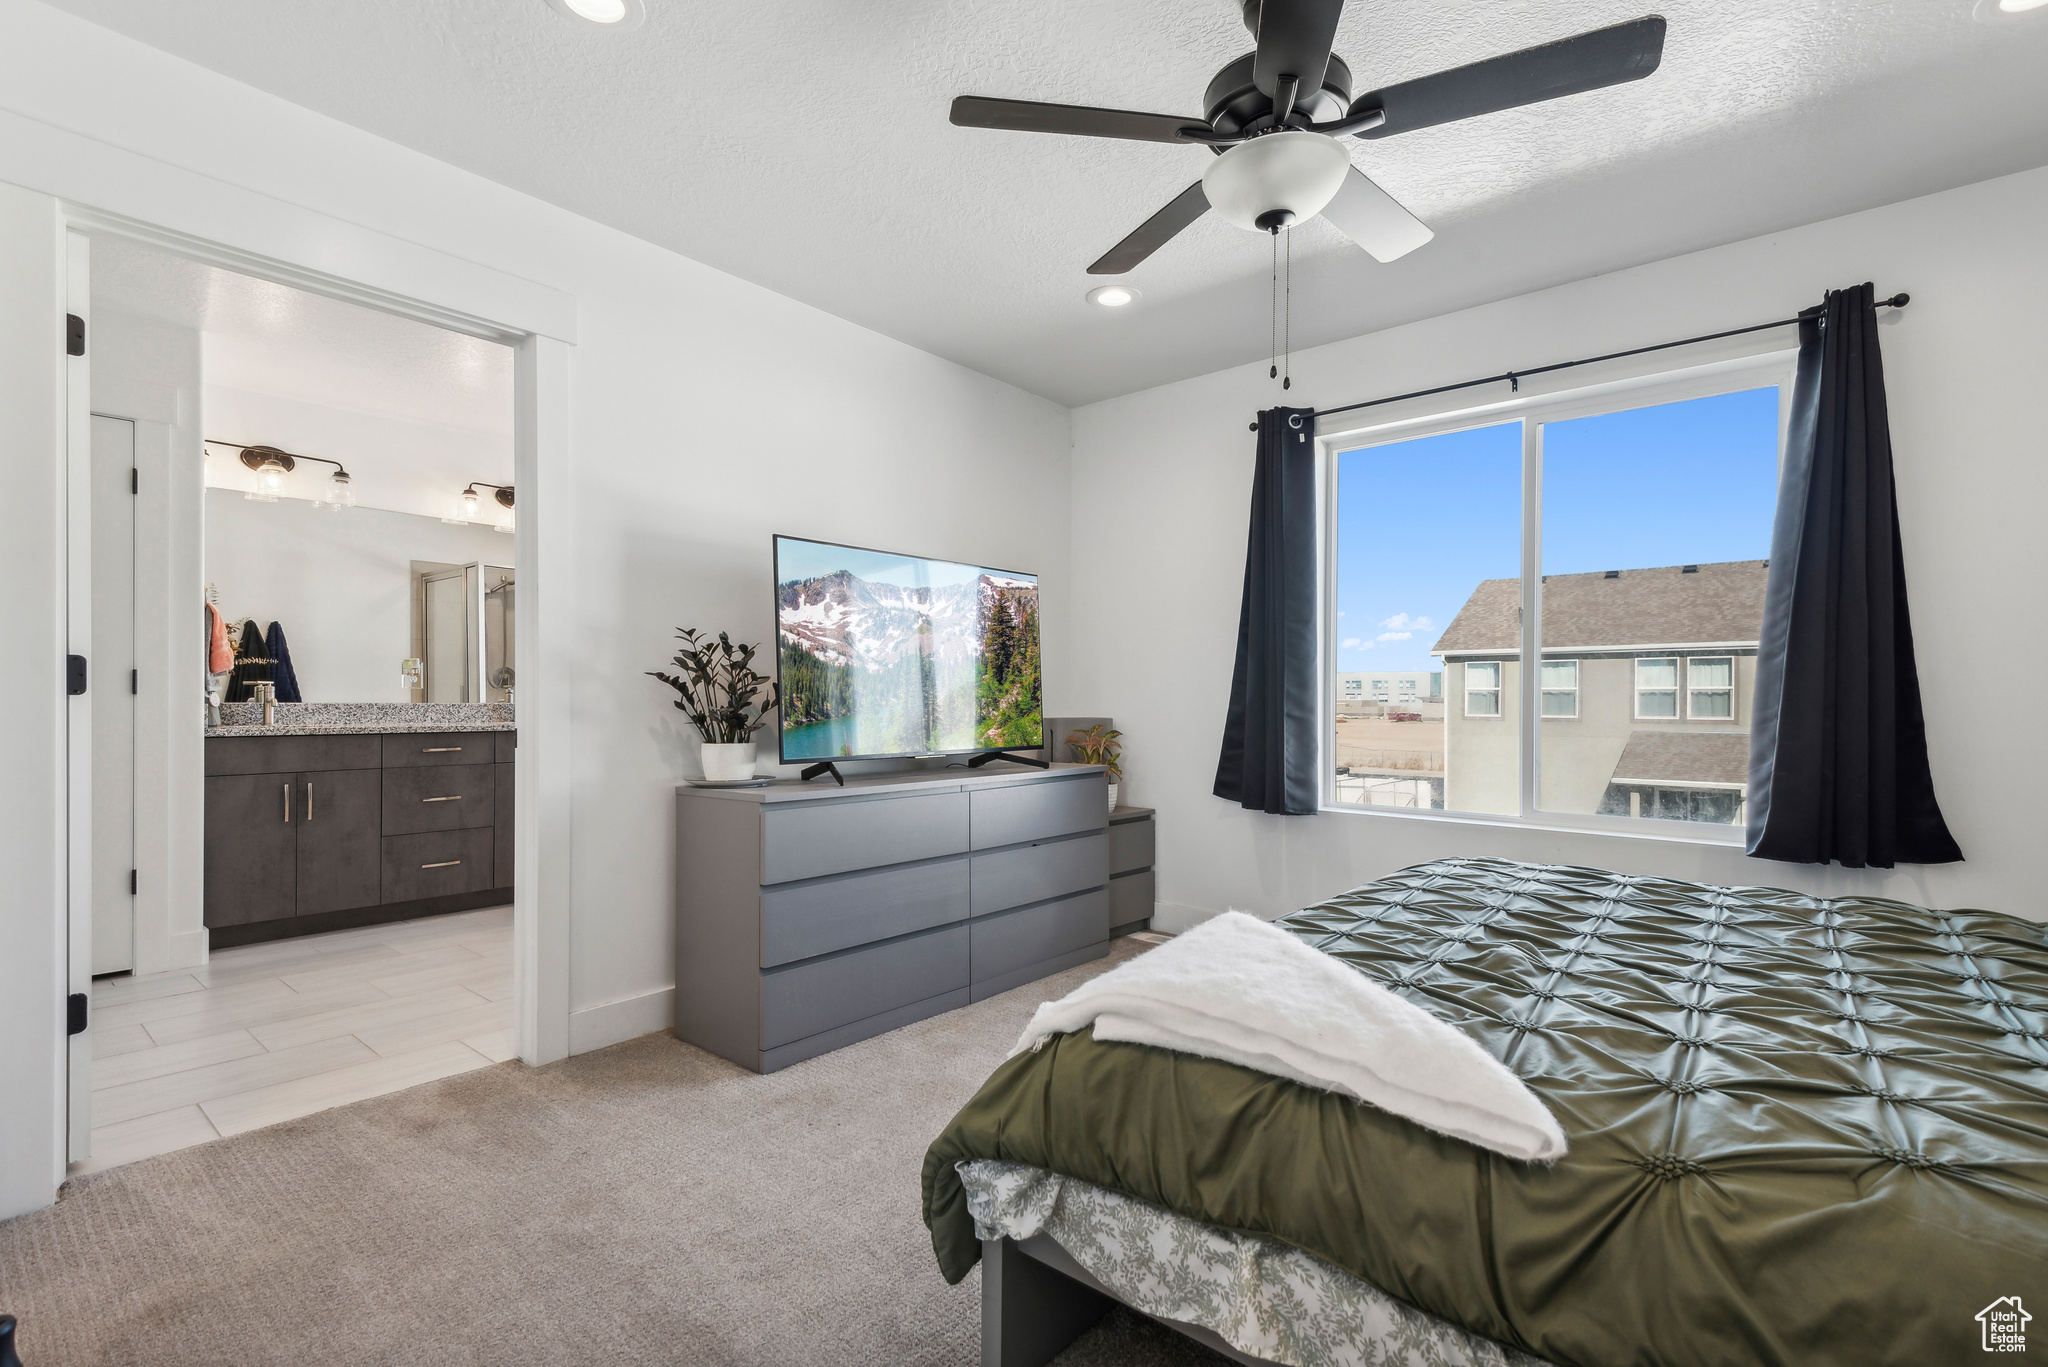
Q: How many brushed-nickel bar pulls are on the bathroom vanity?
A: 5